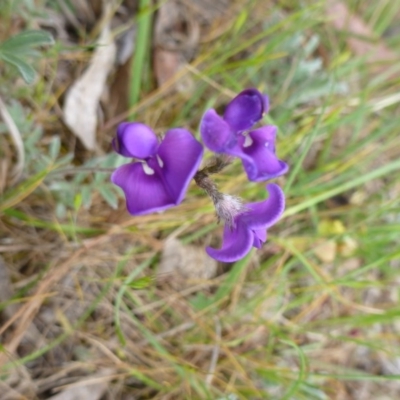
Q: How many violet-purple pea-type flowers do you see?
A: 3